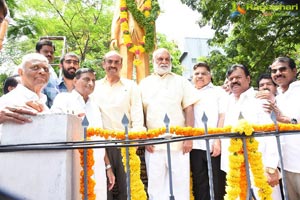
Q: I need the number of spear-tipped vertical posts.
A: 6